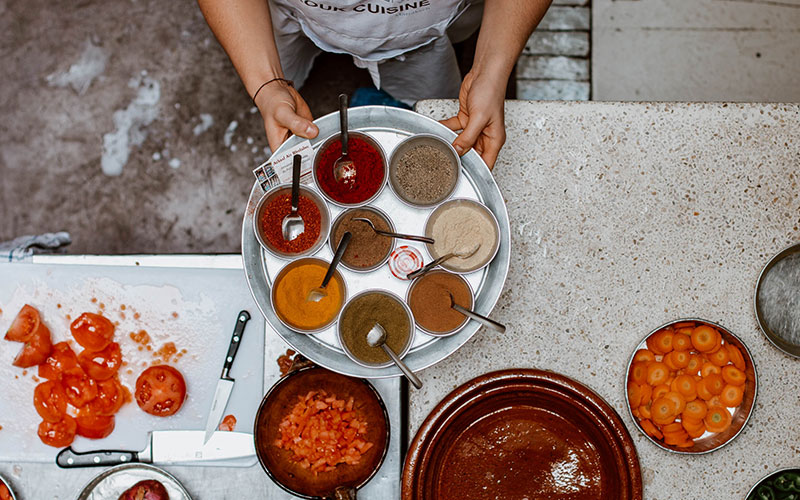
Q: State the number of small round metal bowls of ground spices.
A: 8